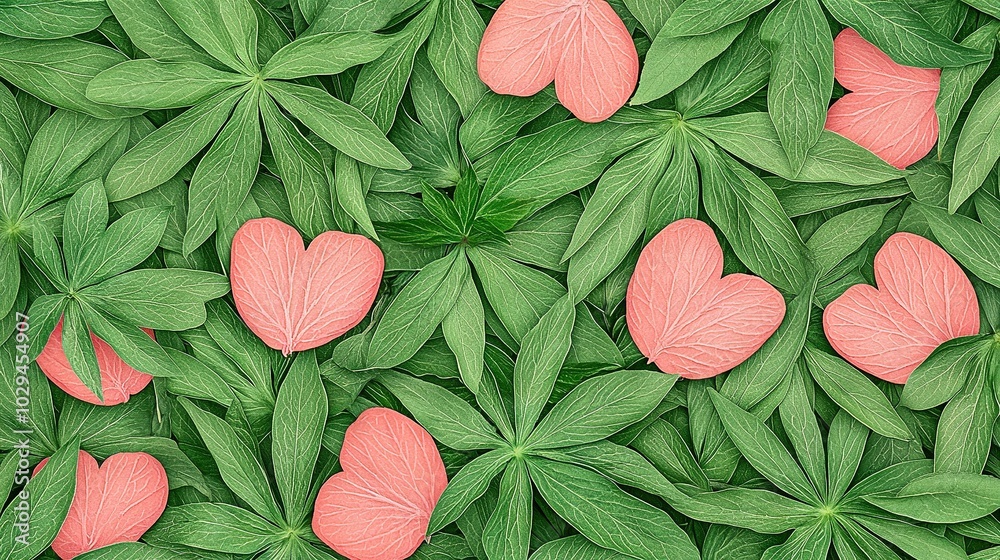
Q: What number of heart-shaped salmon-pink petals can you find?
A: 8